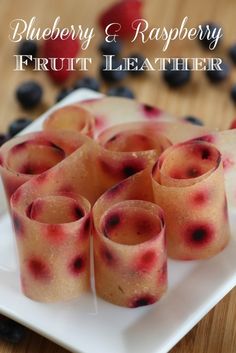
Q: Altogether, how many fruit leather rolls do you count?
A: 6